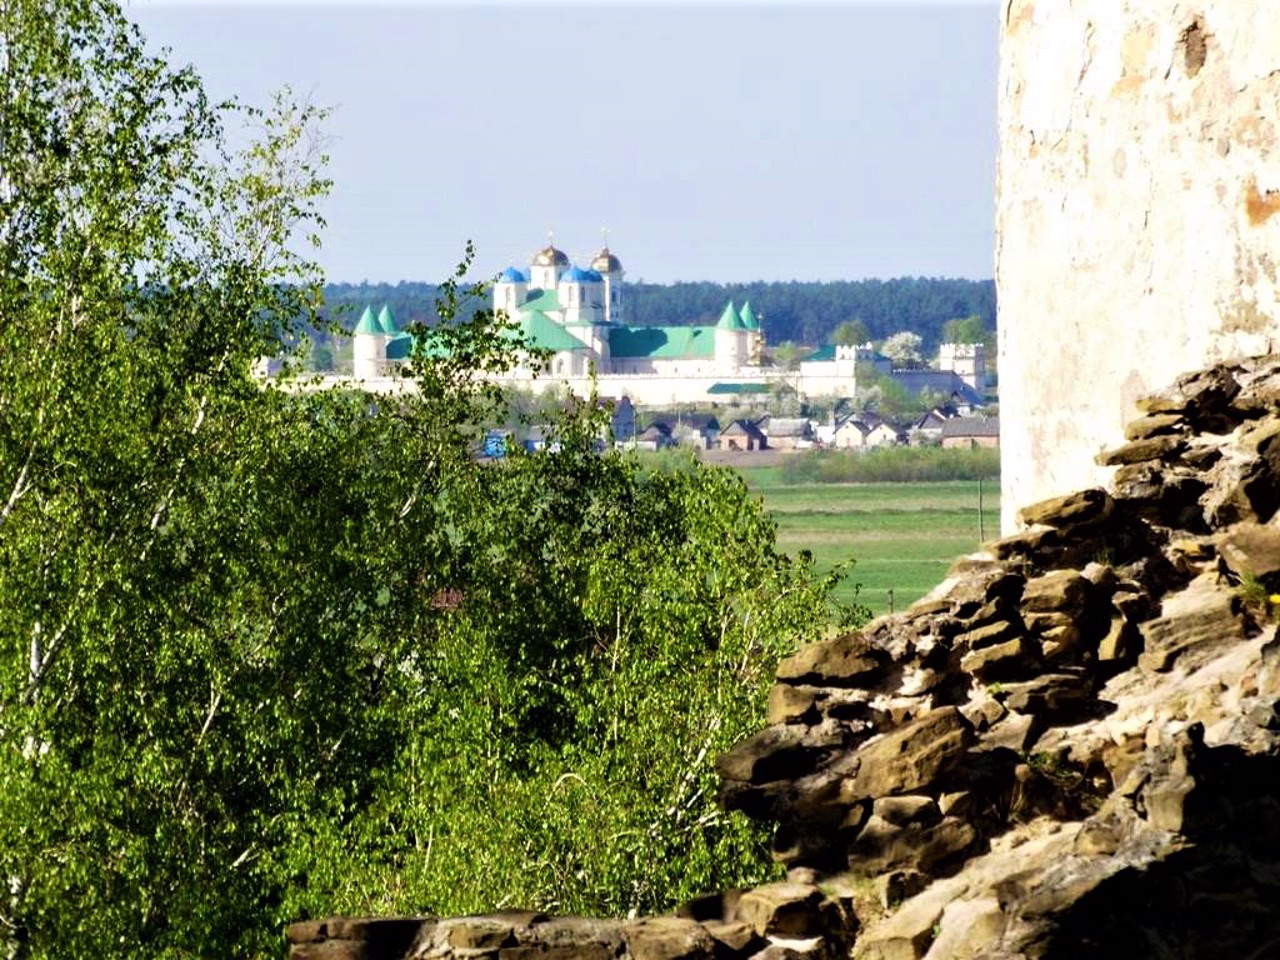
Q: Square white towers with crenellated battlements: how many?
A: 2